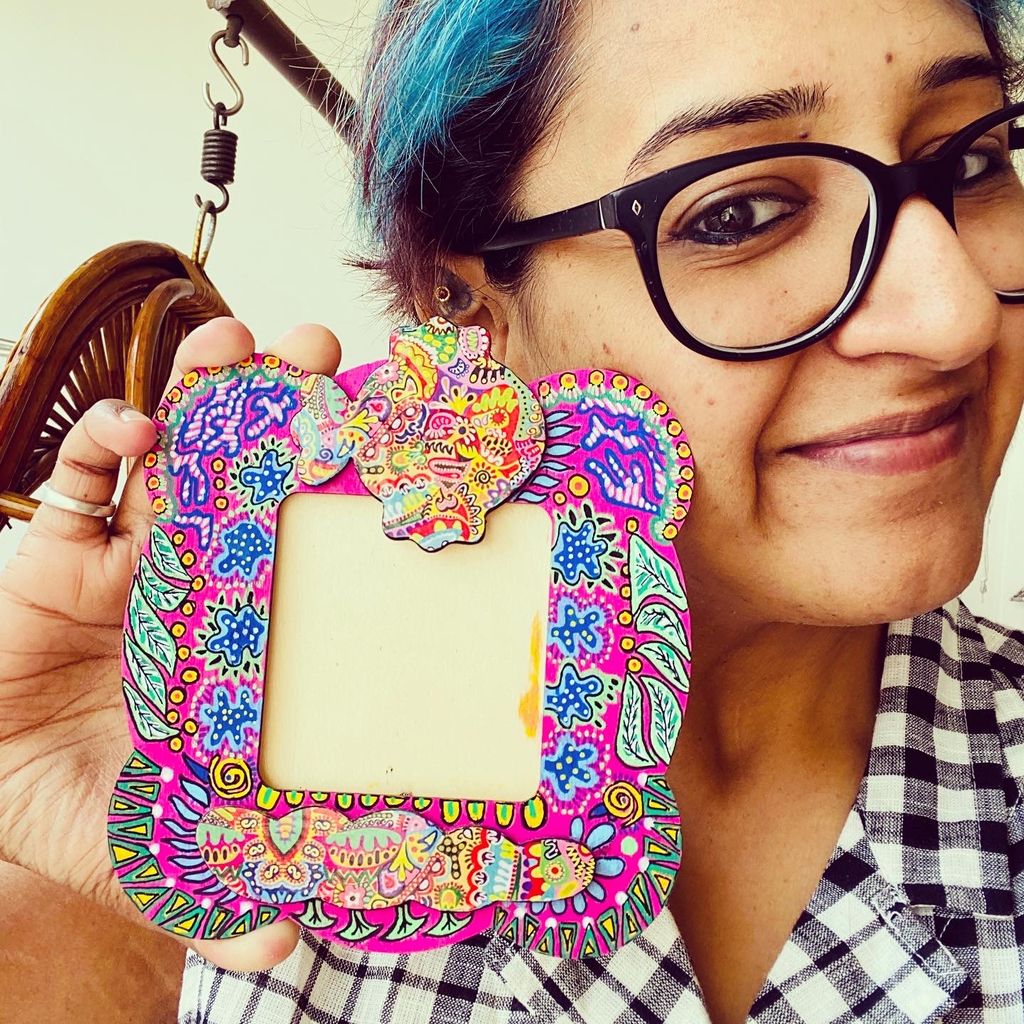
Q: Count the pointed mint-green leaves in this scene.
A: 10